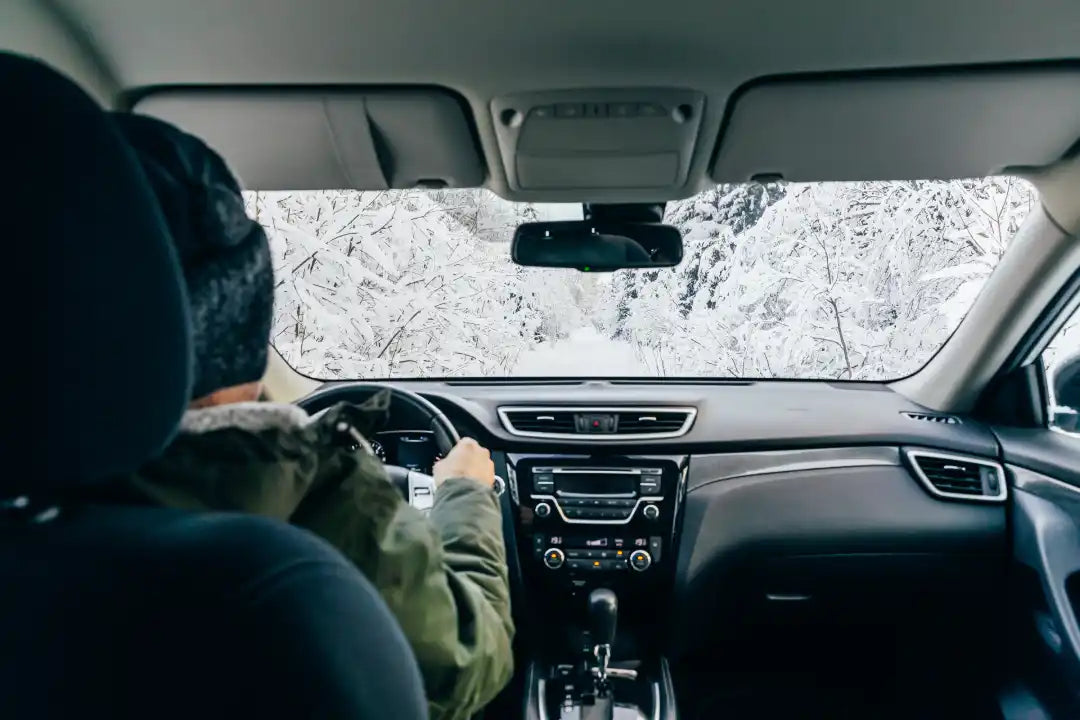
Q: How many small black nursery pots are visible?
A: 0